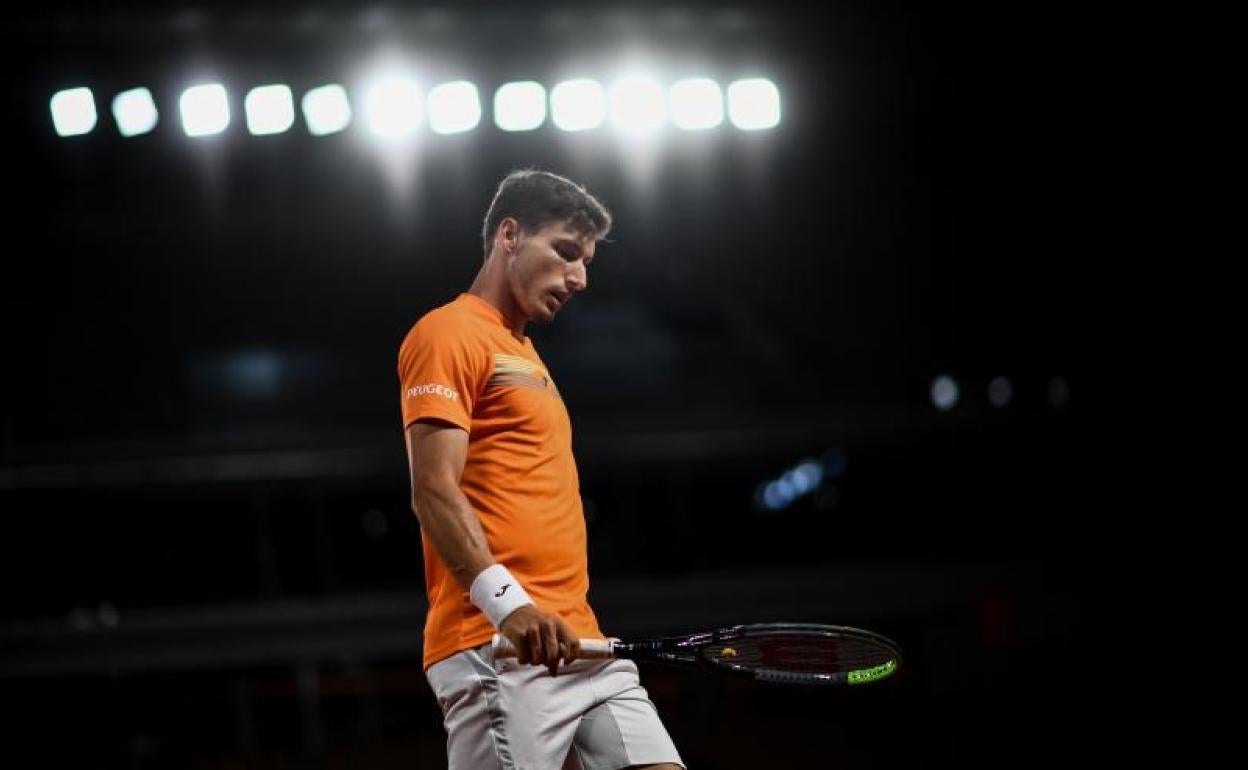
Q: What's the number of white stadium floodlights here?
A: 12